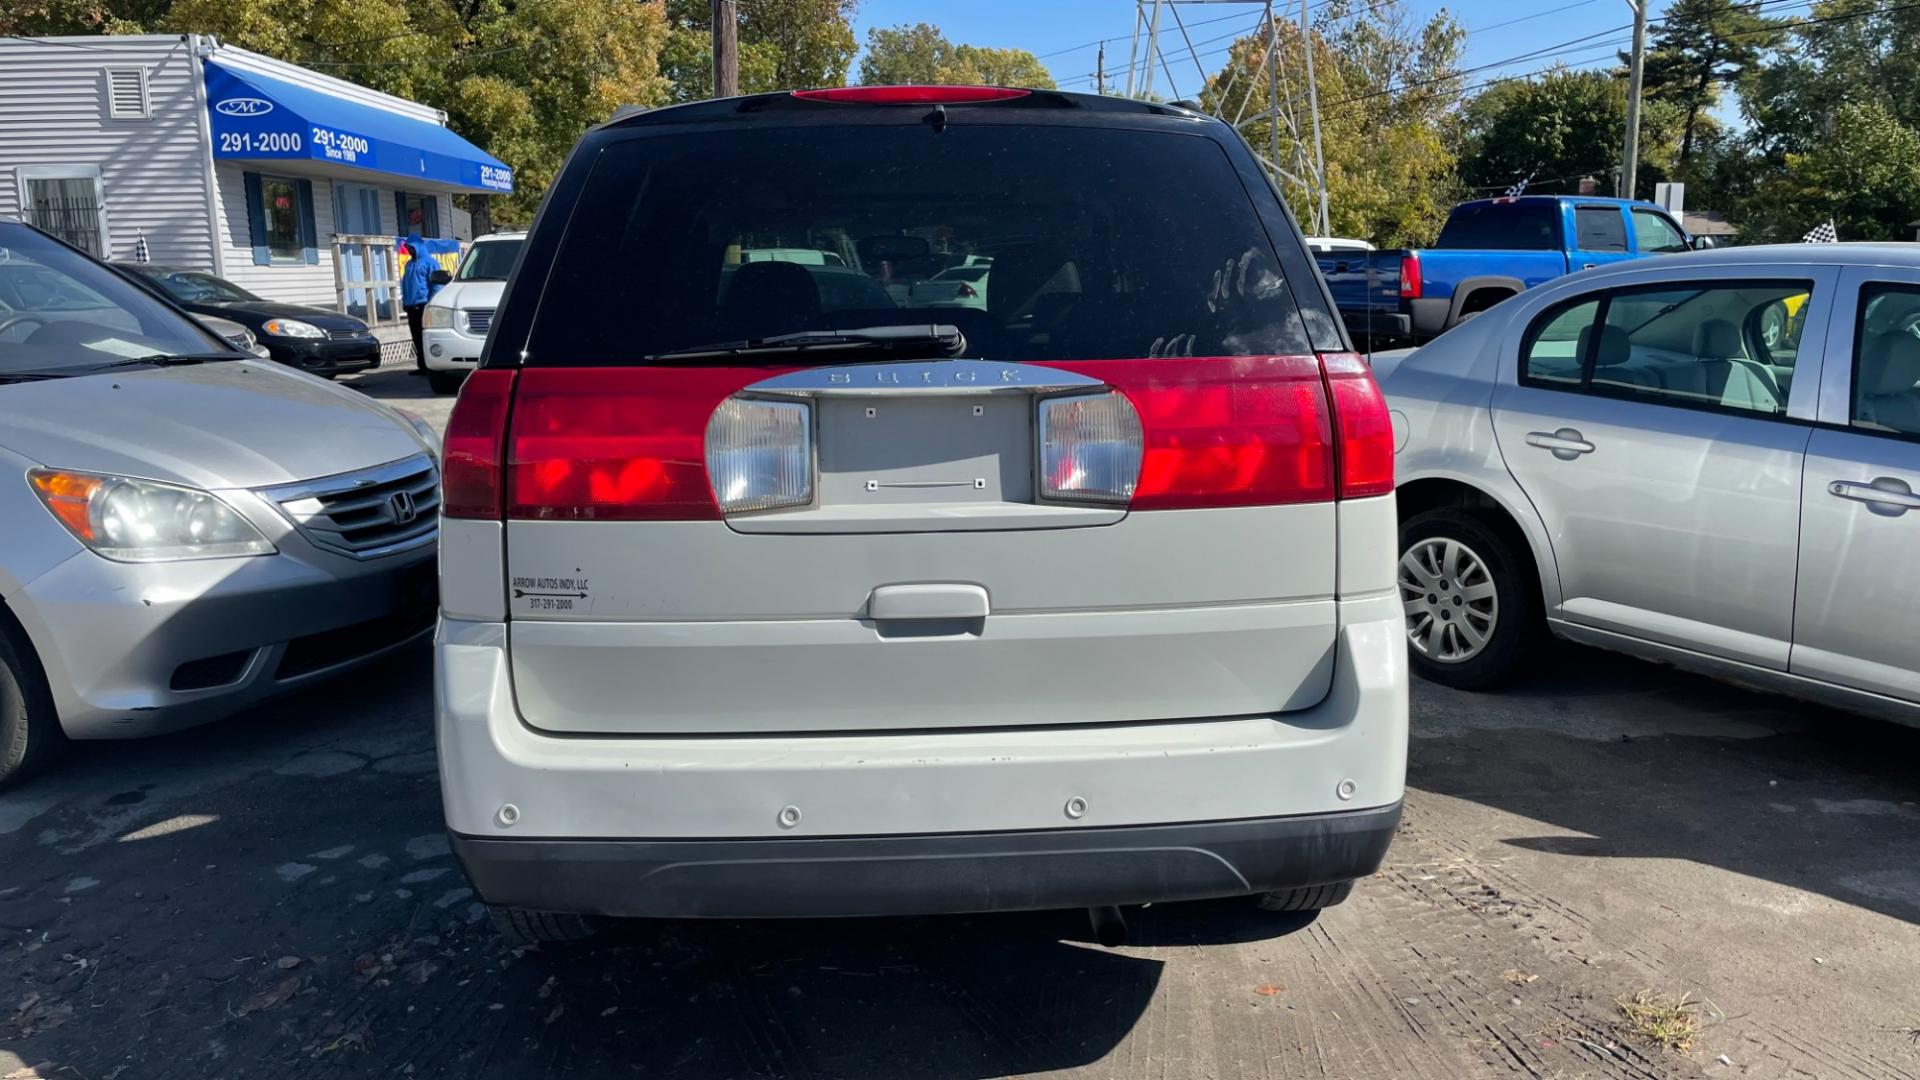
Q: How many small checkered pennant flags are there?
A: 3